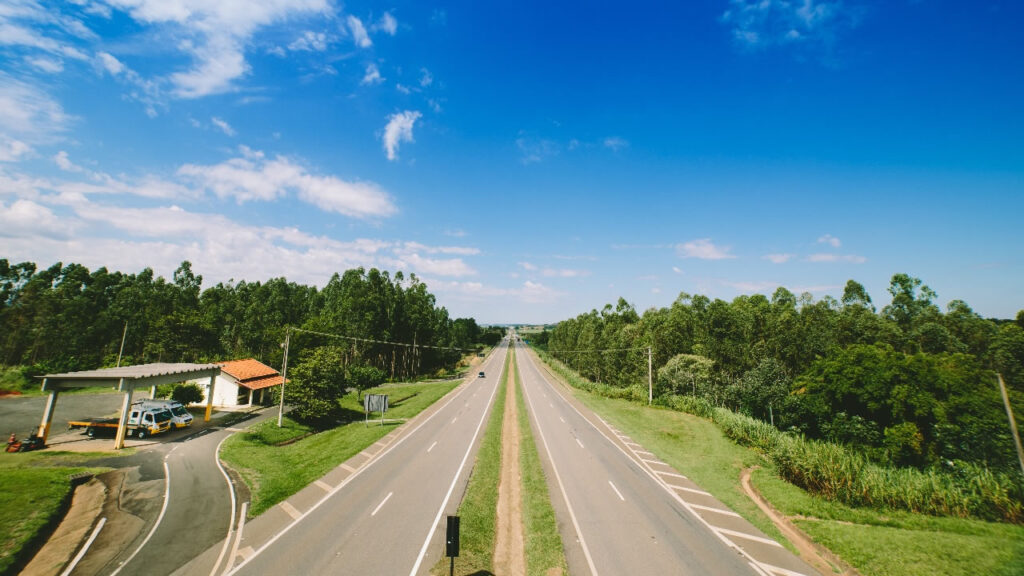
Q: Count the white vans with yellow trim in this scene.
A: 2